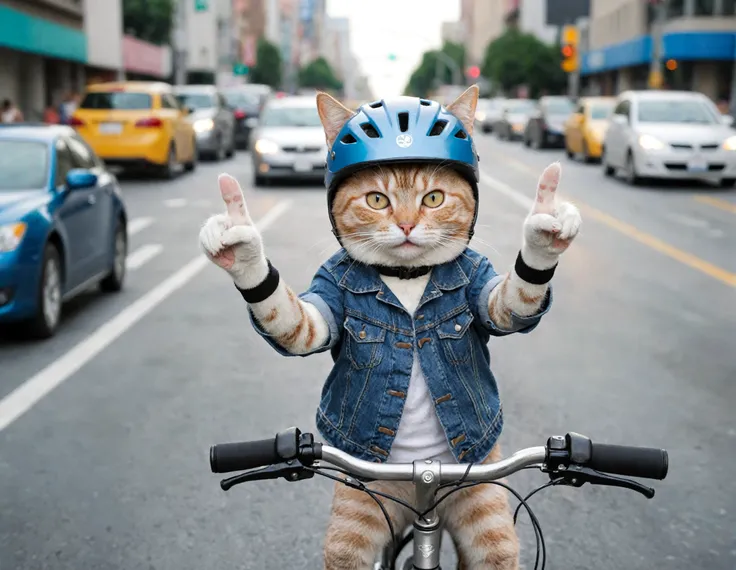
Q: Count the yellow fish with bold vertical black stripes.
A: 0